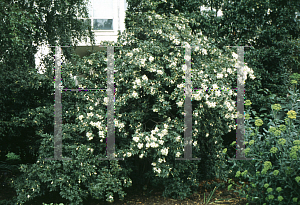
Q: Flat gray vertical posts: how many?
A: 4